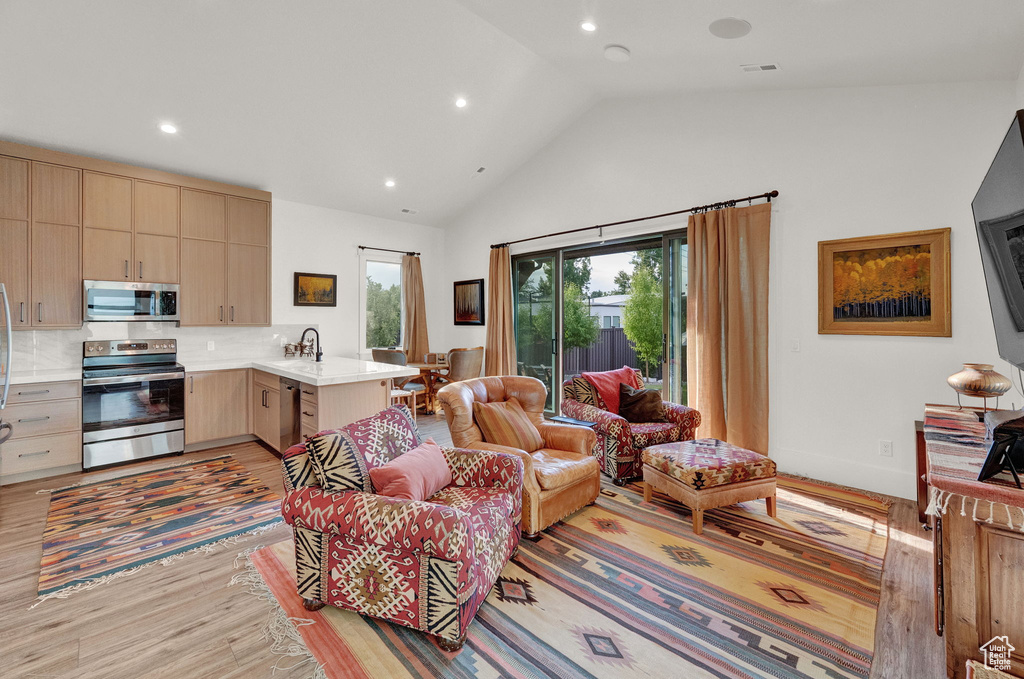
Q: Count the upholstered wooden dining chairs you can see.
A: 2